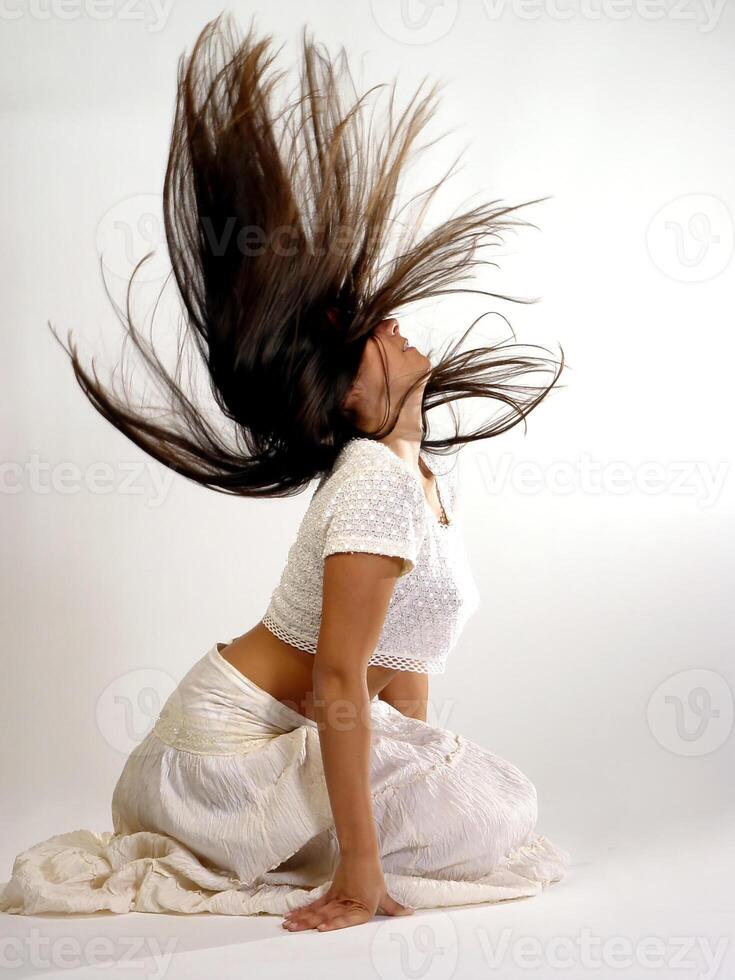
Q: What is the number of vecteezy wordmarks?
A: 8